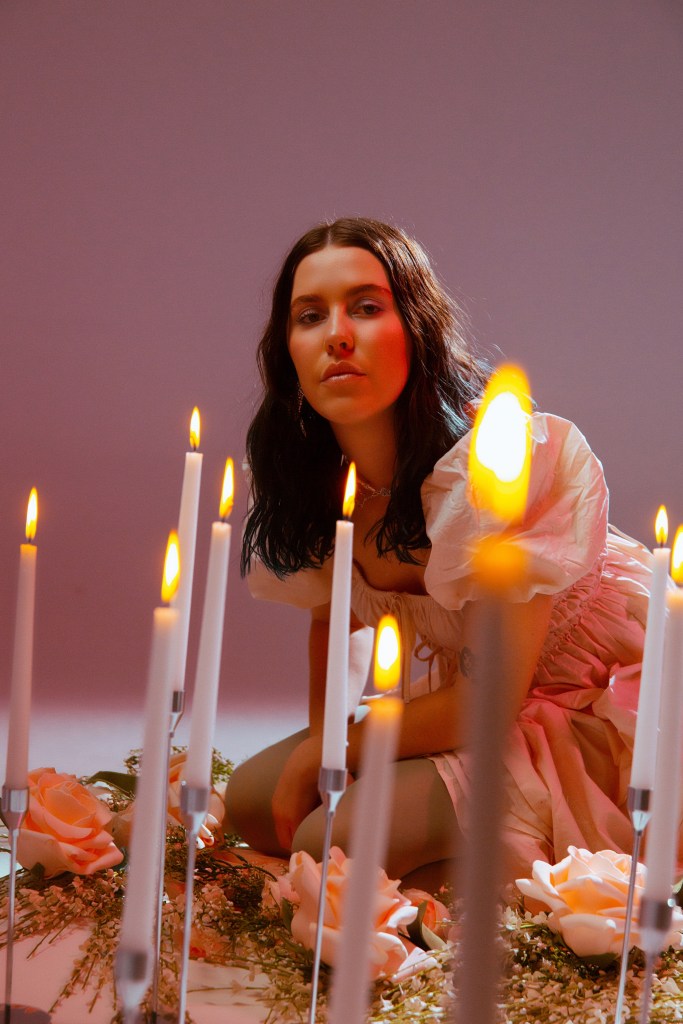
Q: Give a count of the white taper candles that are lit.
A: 9